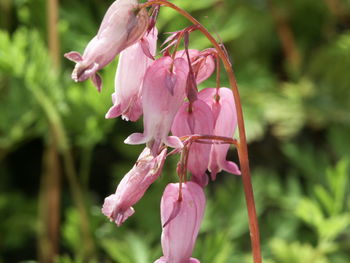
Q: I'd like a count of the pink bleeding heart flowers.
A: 8